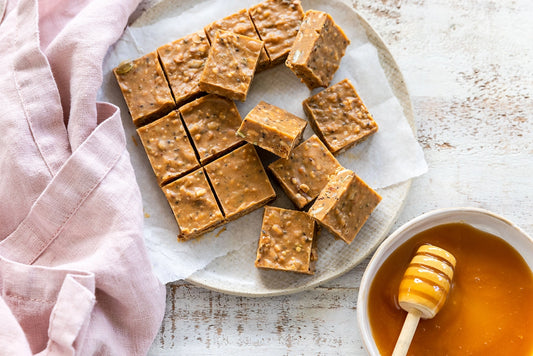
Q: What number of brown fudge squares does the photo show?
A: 15